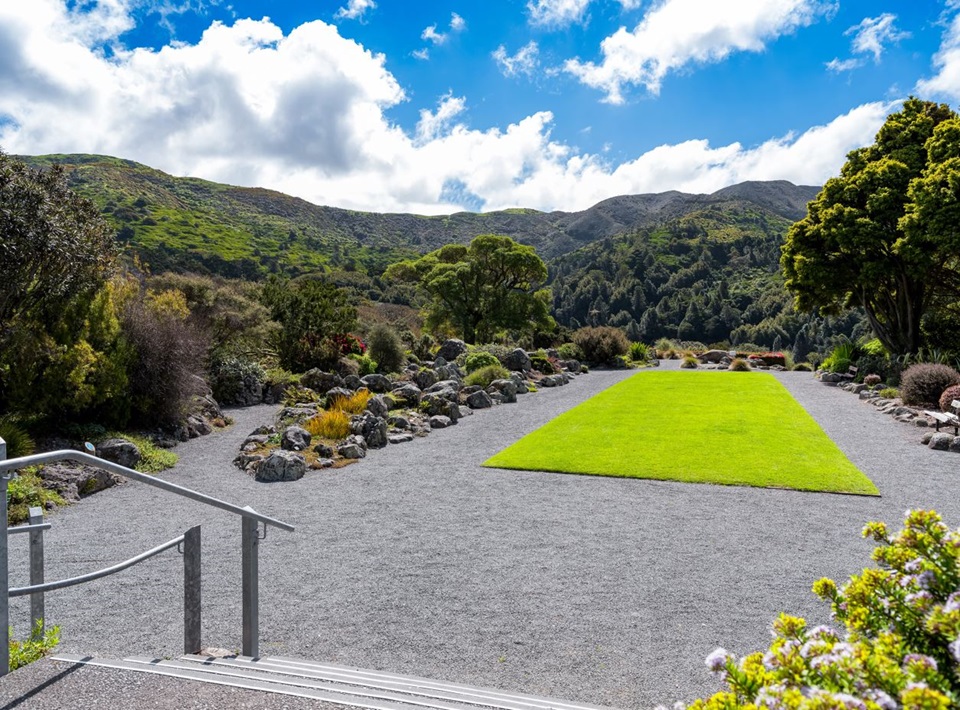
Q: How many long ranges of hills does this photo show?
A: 1